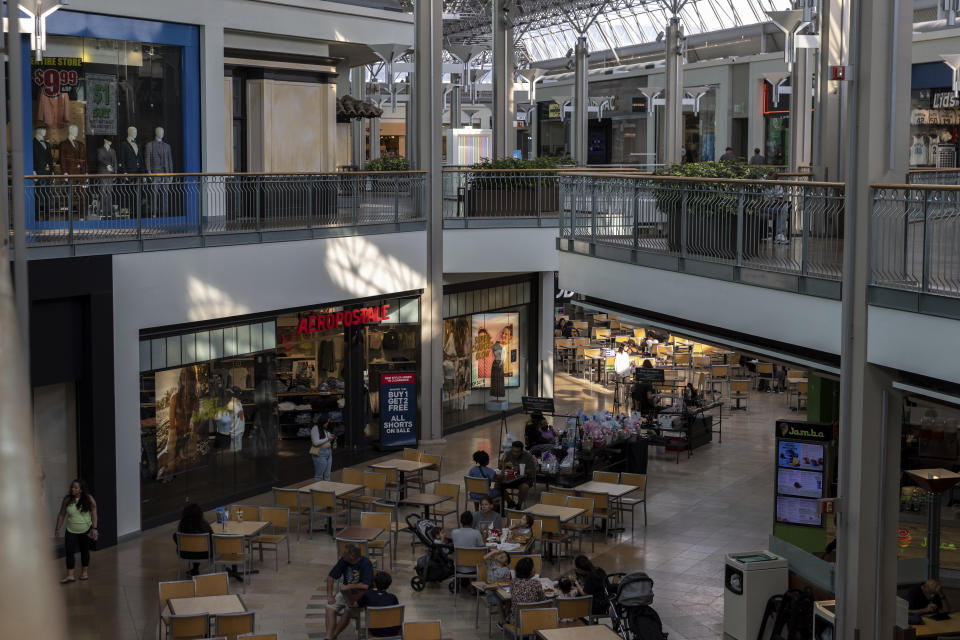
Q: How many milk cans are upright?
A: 0